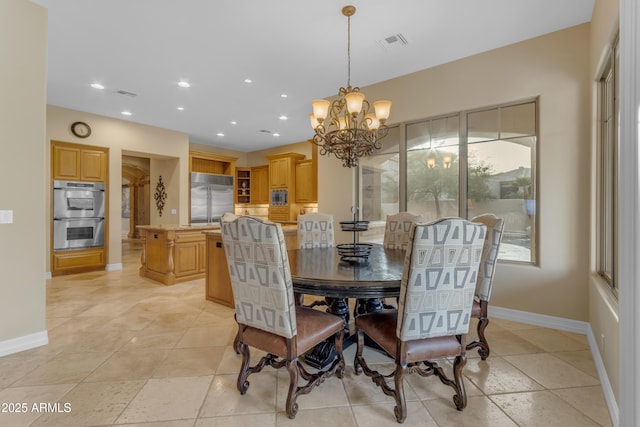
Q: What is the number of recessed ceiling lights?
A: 10